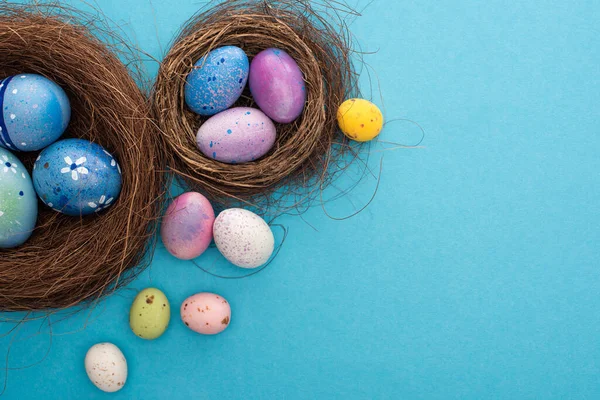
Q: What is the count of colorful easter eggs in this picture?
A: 12